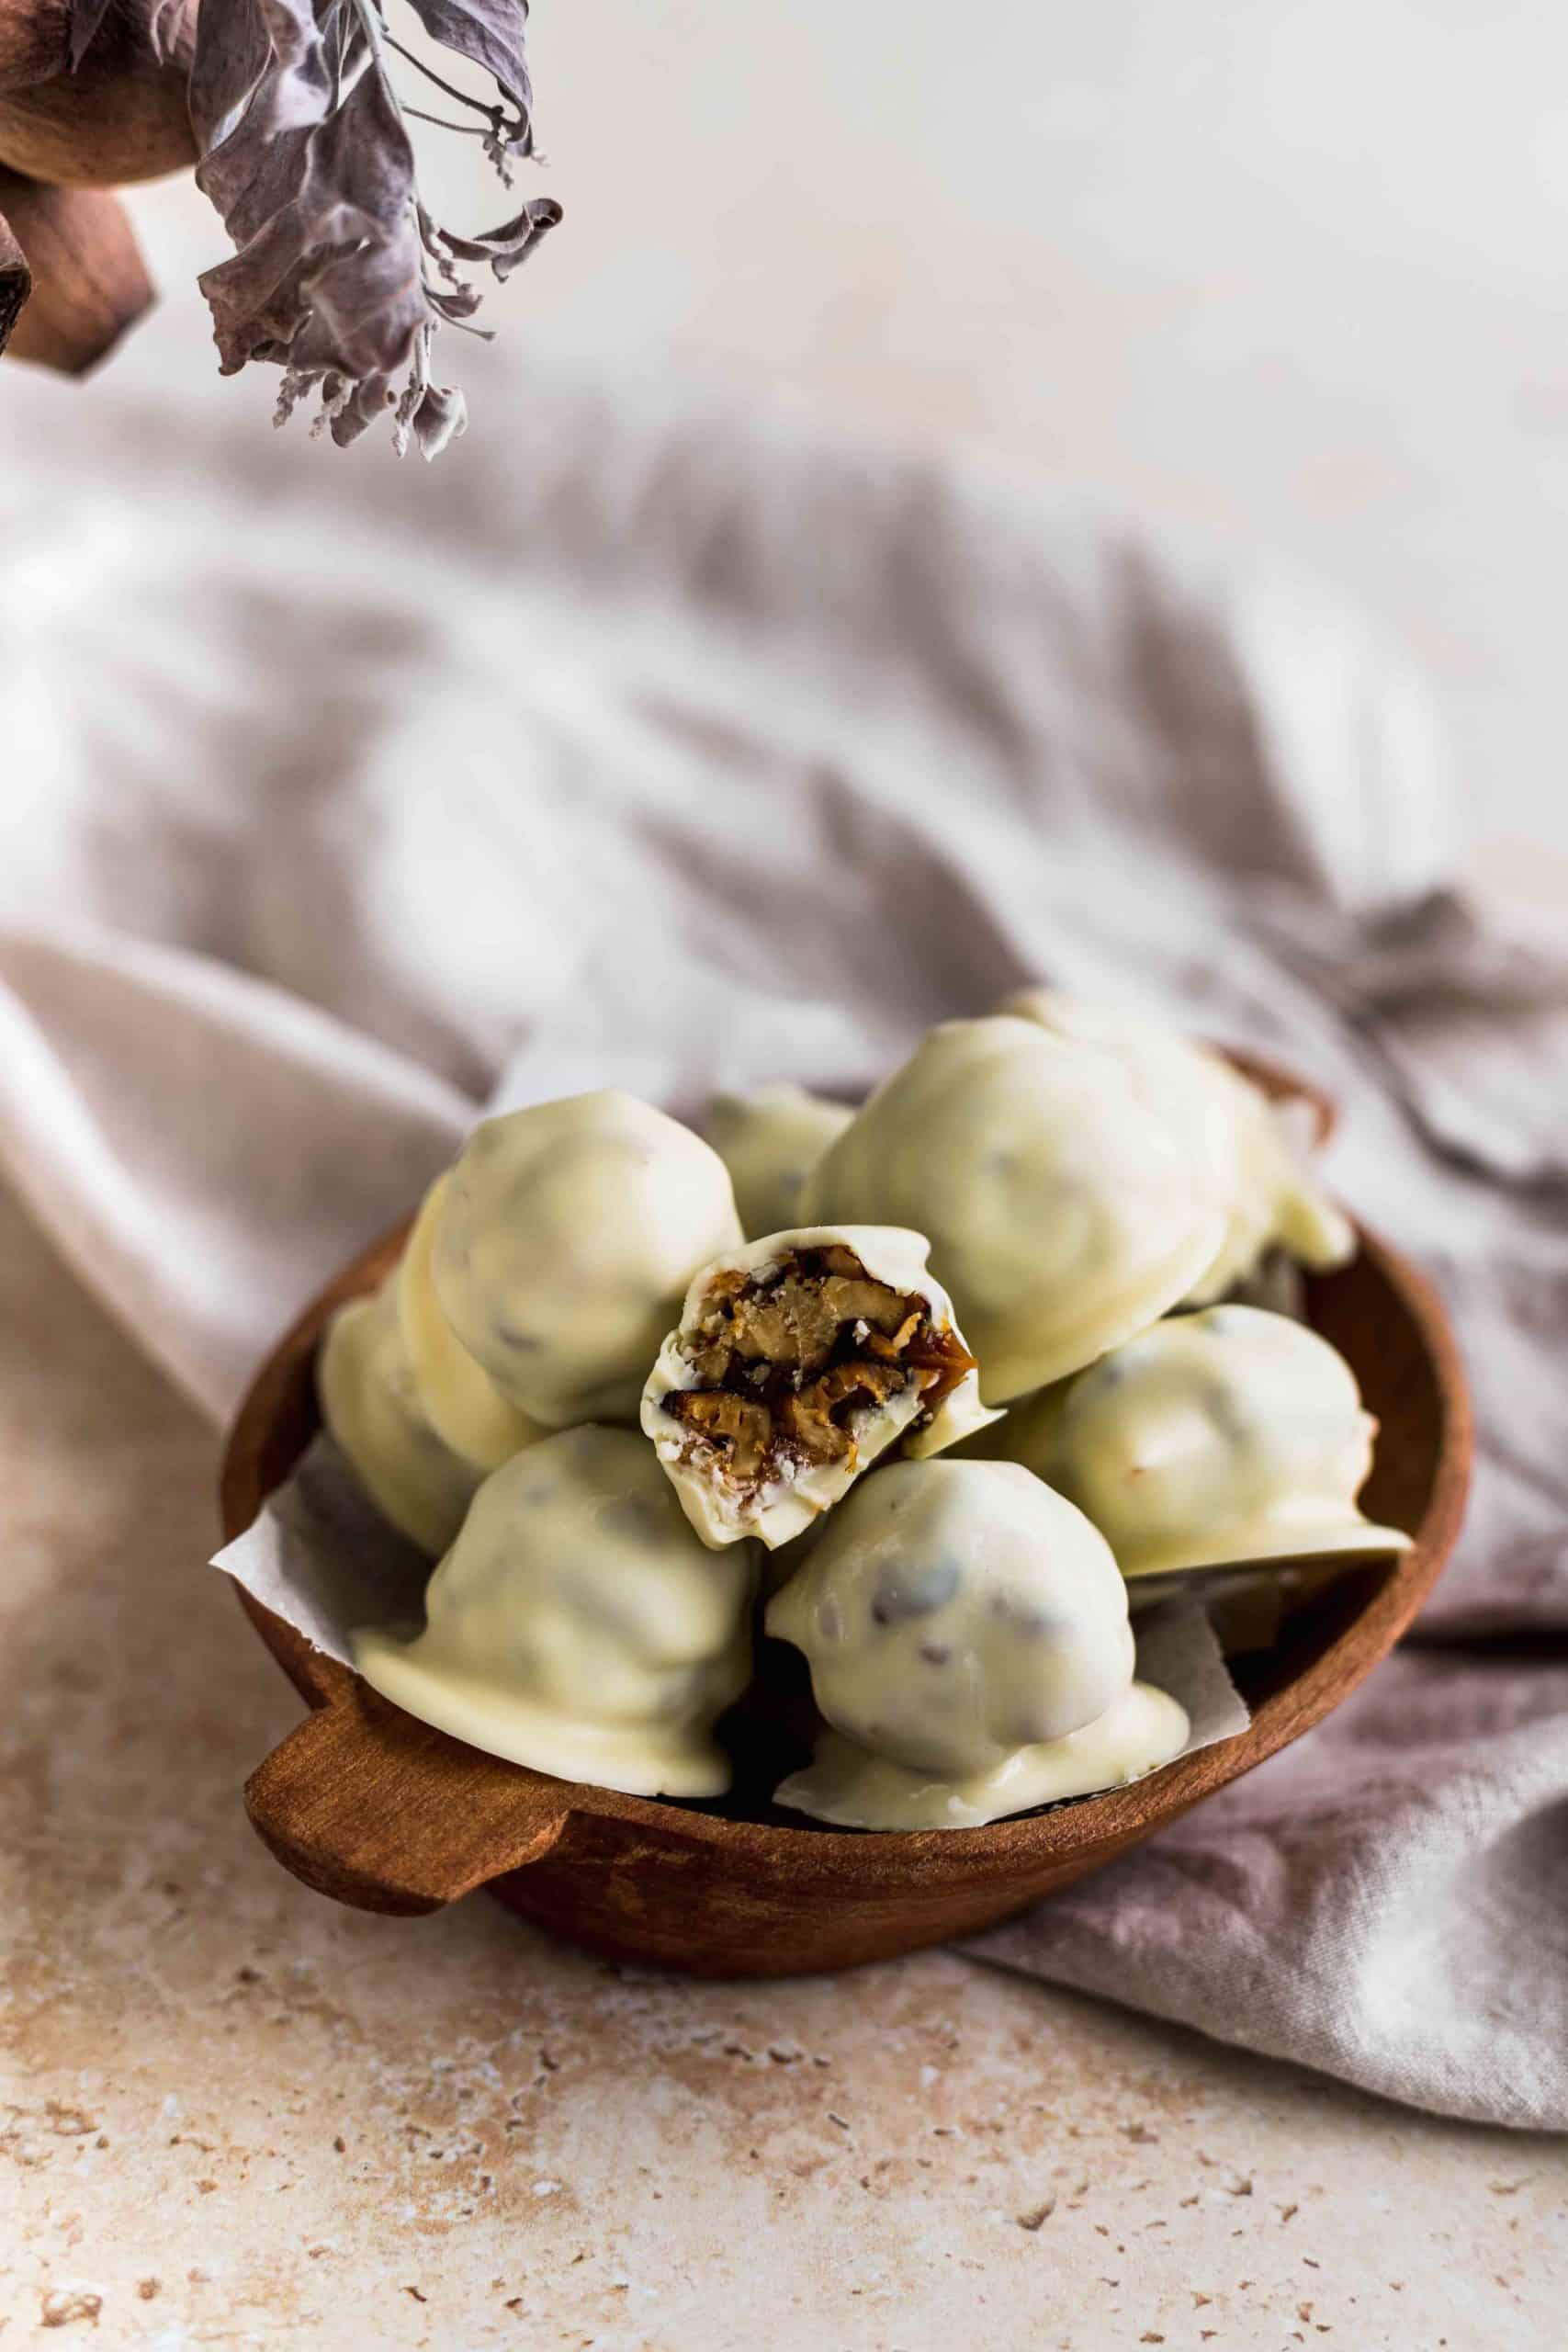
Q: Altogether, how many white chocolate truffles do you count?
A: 9